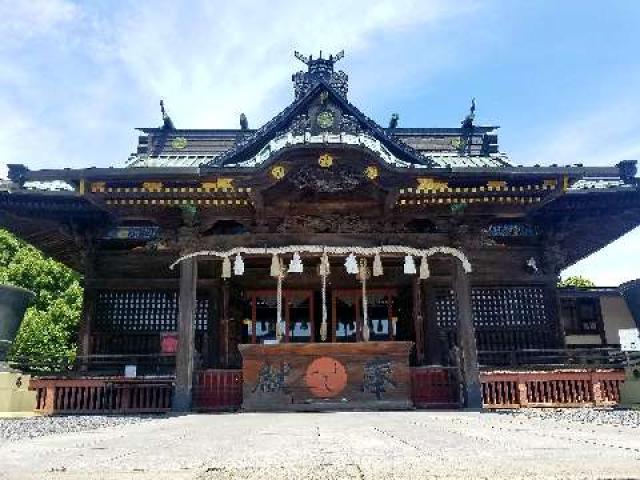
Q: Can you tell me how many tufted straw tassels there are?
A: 5